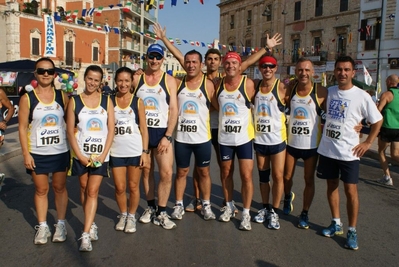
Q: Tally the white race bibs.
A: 9